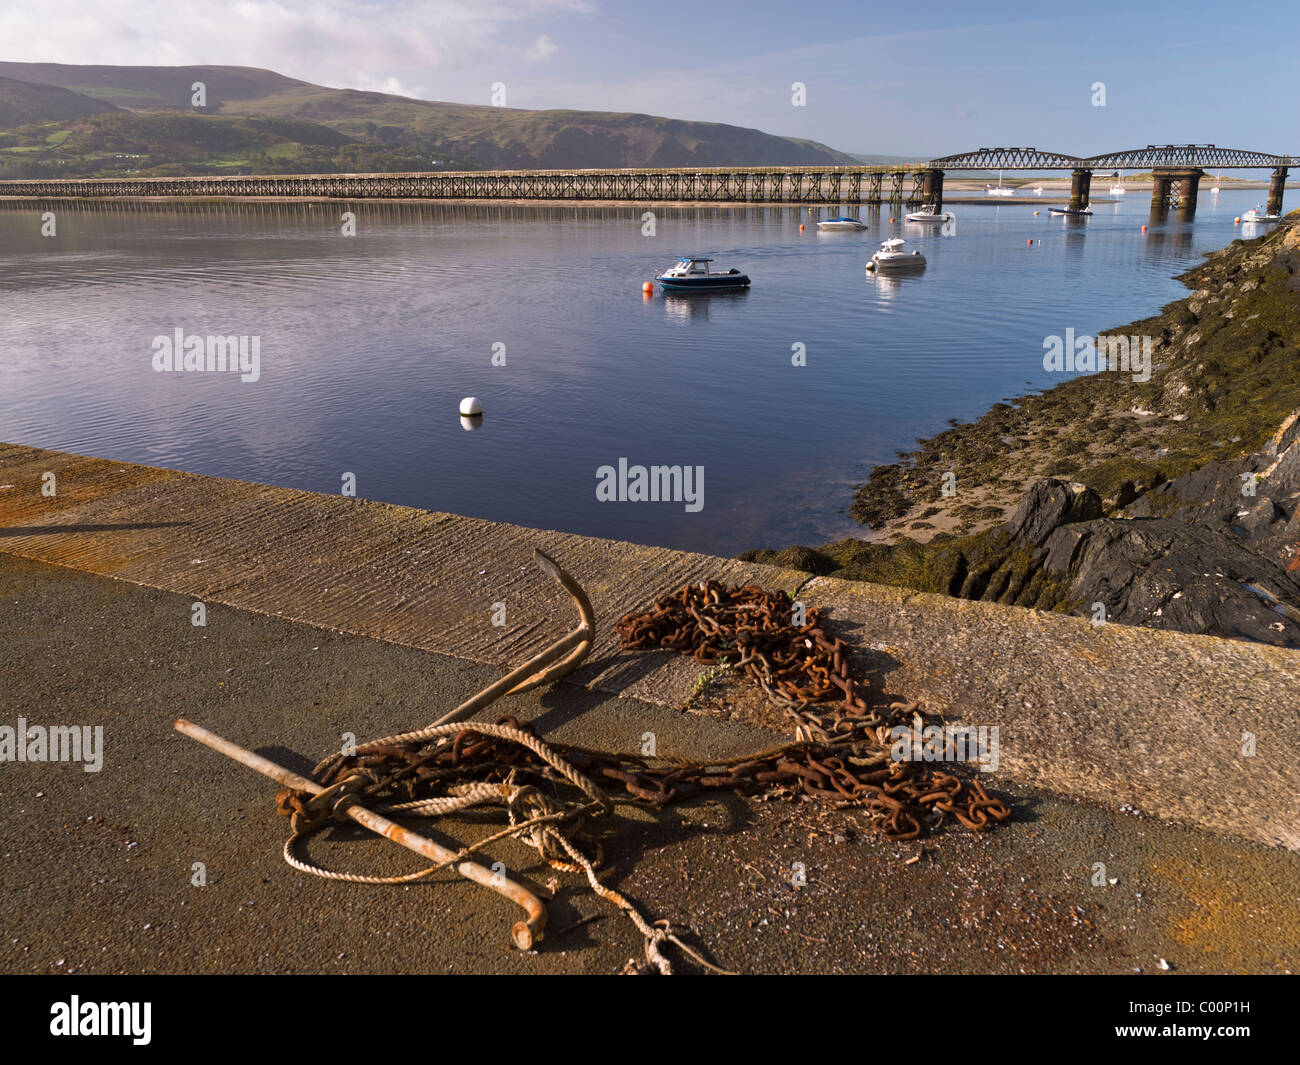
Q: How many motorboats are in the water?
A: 6